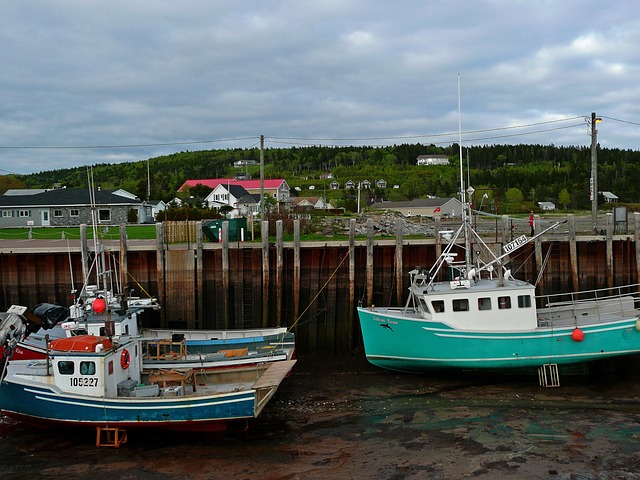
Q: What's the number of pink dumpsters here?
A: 0